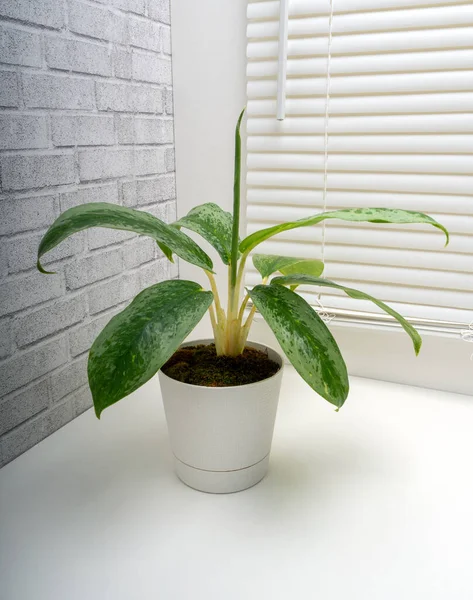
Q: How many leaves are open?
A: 7